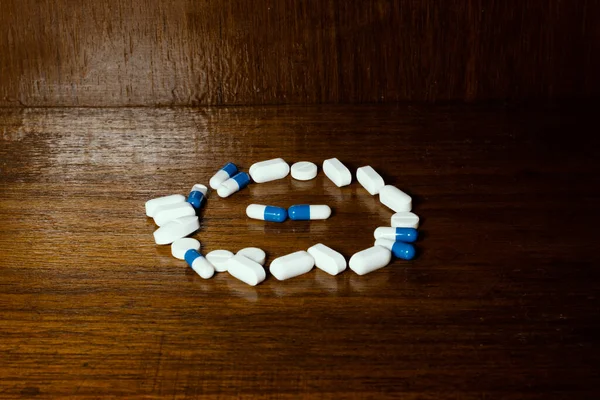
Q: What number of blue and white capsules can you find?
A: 8